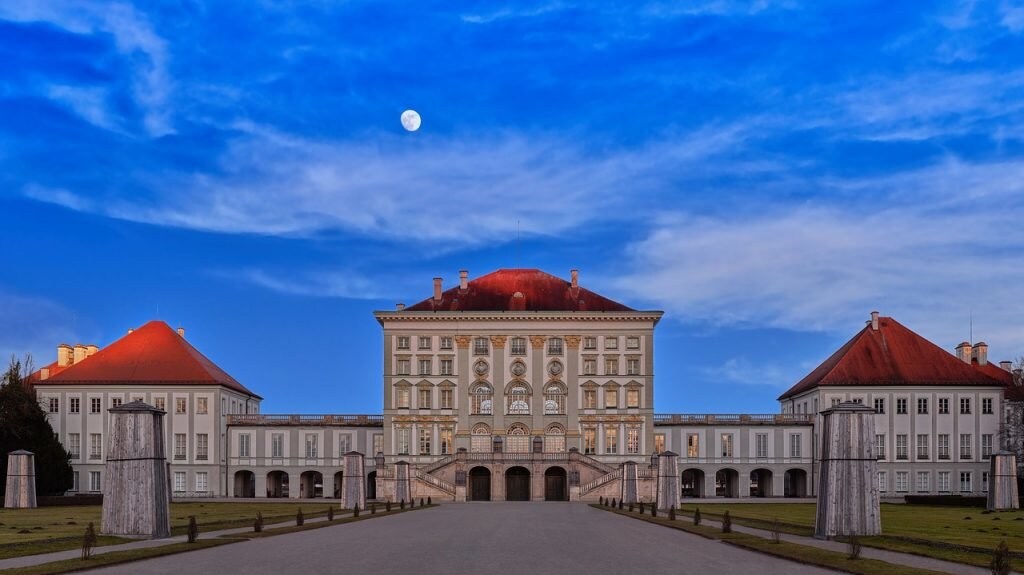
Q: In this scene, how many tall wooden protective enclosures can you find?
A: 8